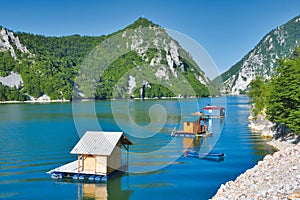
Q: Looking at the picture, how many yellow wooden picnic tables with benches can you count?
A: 0